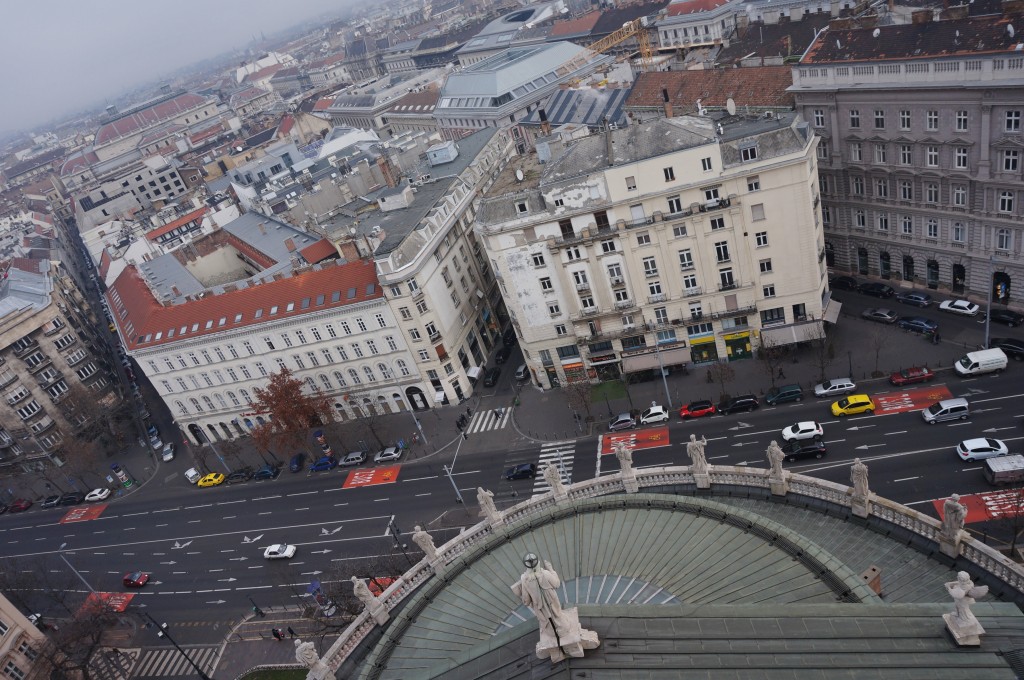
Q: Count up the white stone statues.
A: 12